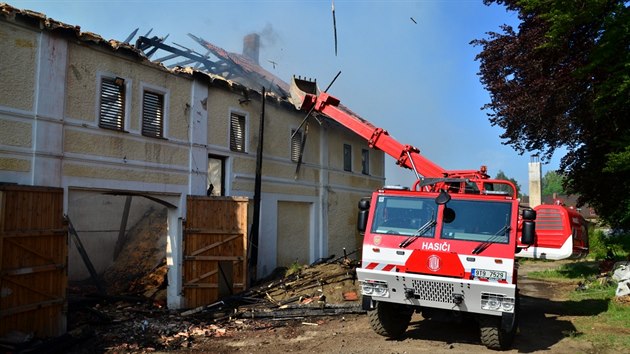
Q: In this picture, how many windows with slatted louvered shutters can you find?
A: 4